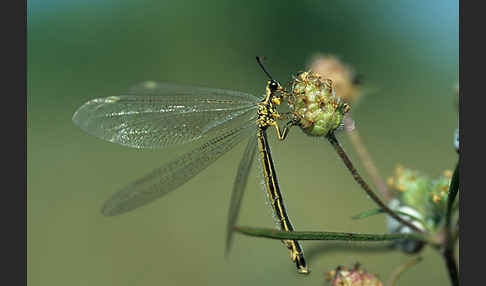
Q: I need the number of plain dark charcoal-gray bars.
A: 2